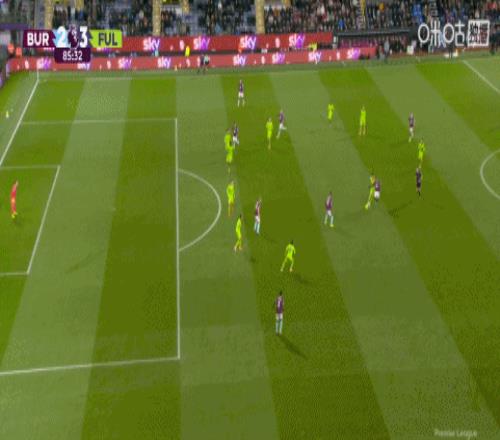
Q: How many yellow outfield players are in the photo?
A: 10